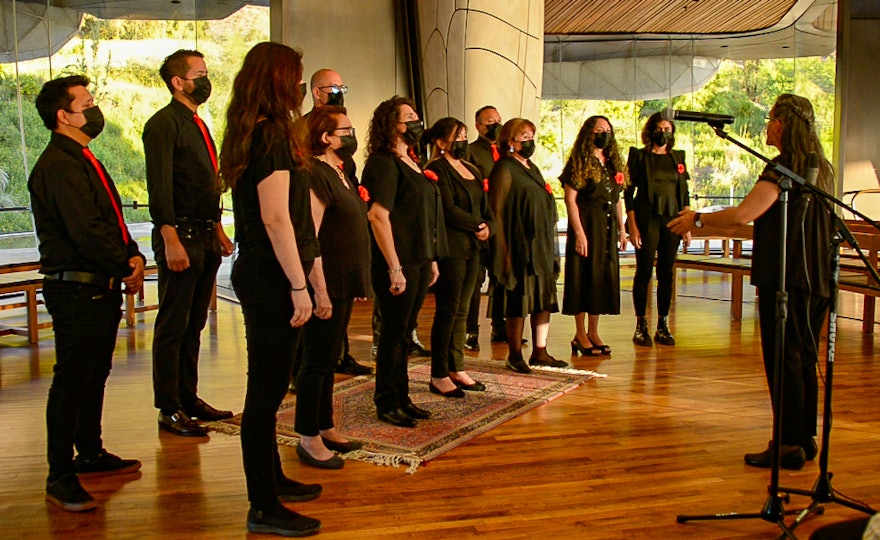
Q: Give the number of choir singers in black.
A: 11